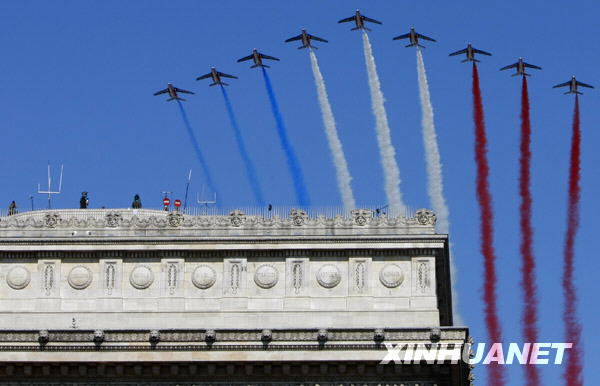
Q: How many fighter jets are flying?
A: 9